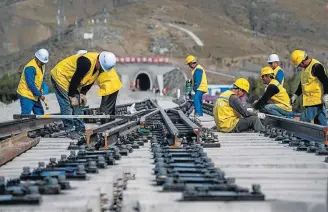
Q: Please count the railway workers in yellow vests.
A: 8